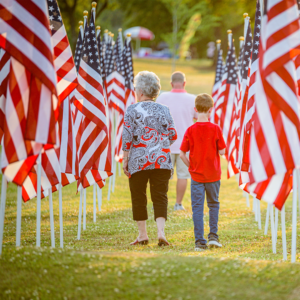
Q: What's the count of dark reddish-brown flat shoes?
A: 2